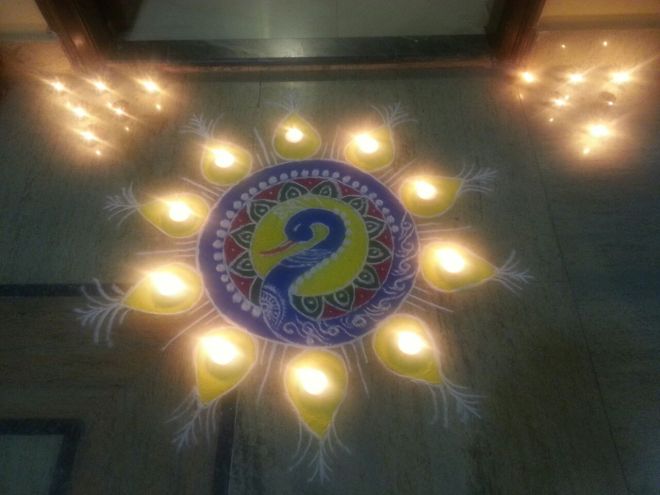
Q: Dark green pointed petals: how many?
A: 12